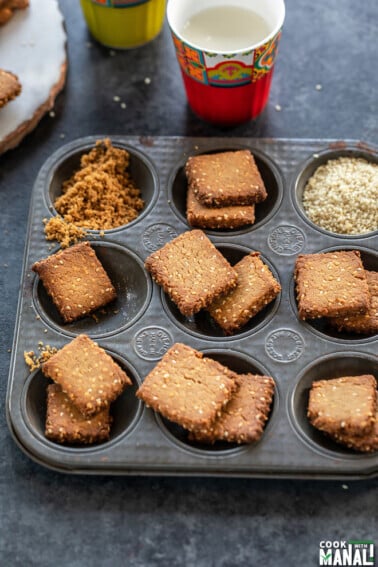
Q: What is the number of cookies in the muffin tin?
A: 13